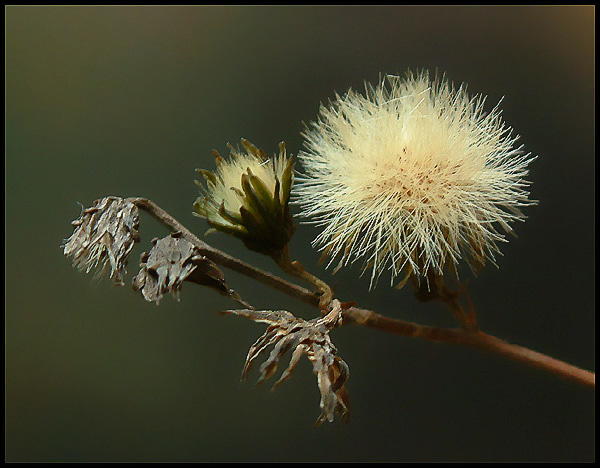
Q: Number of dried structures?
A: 3